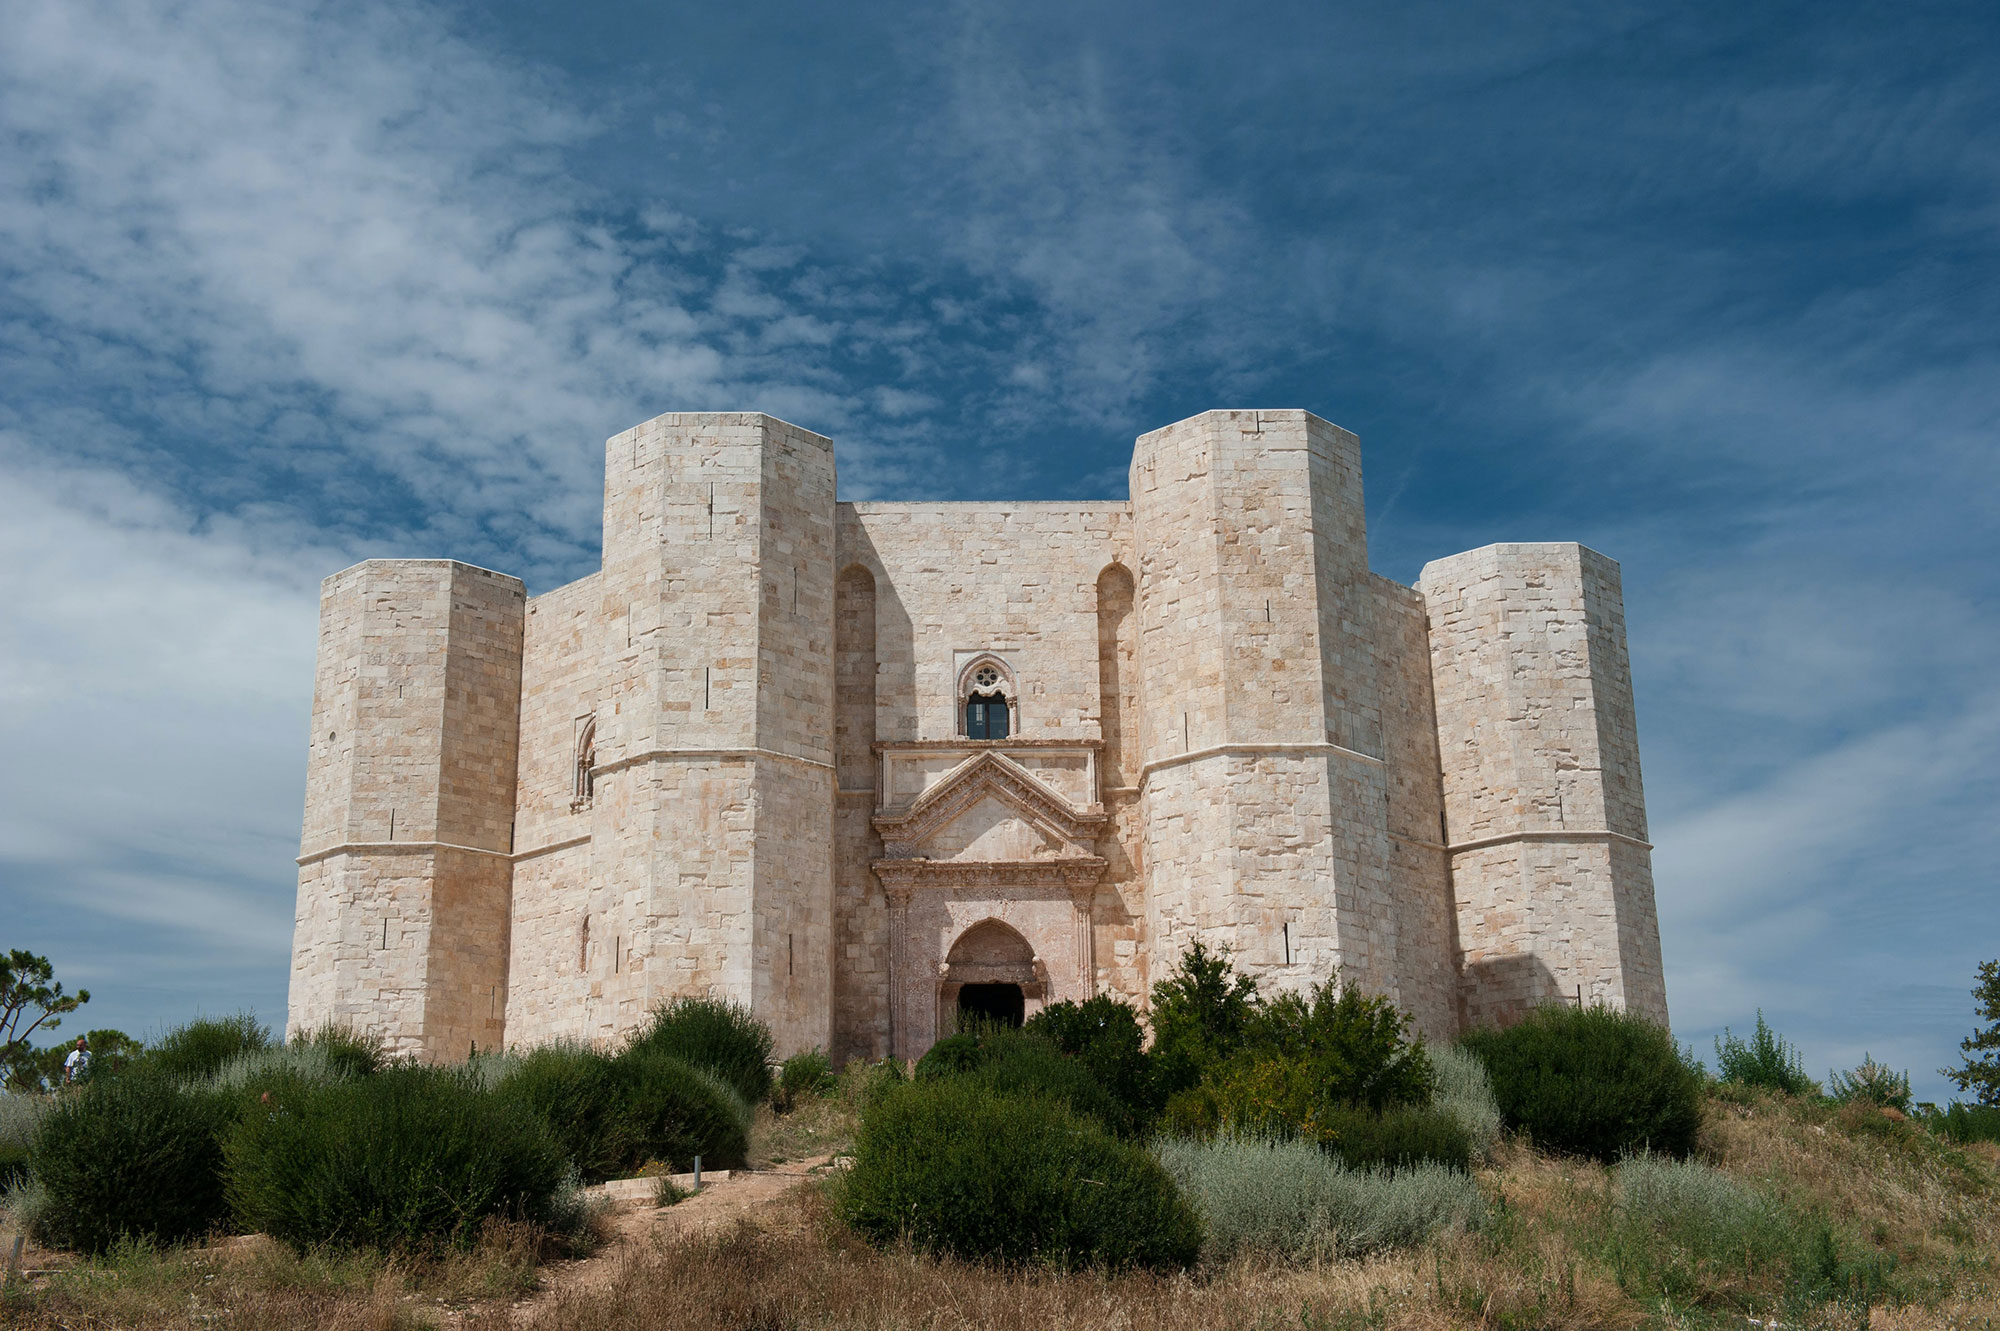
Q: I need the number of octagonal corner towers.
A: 4